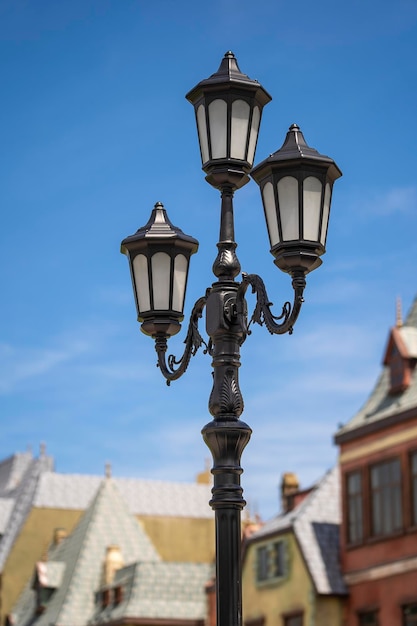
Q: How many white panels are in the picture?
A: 11